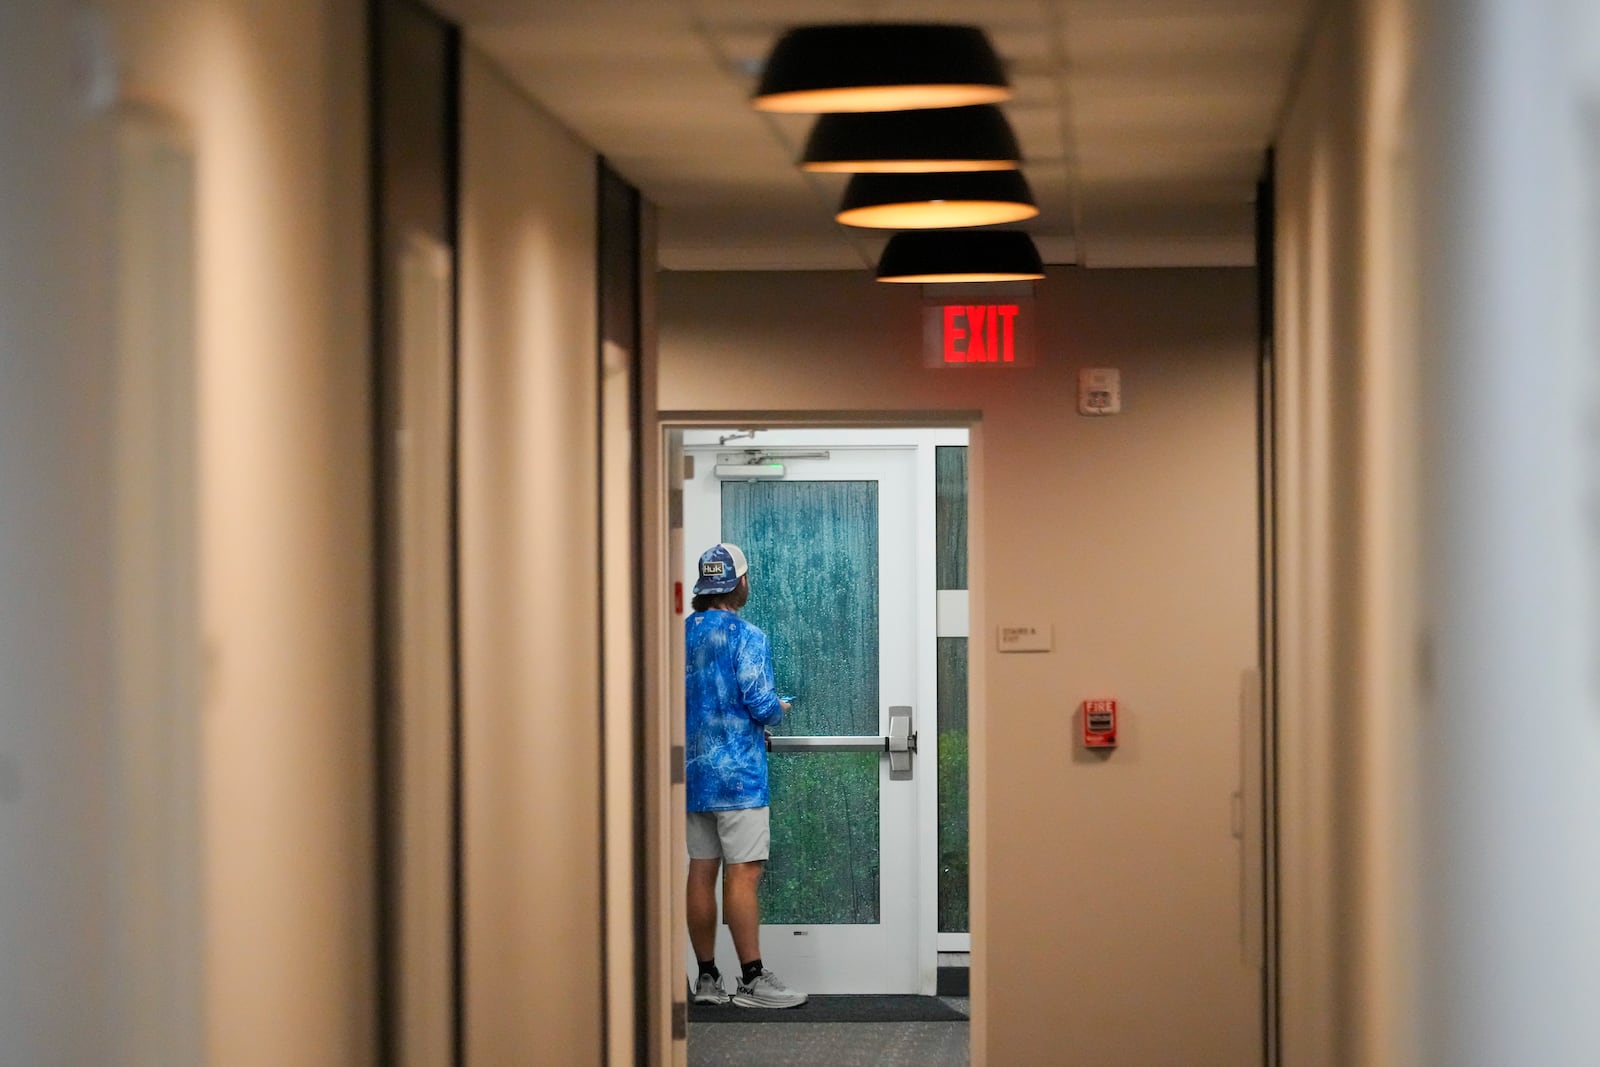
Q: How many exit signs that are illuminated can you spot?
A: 1